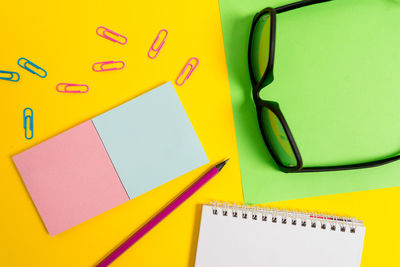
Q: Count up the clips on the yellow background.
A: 8